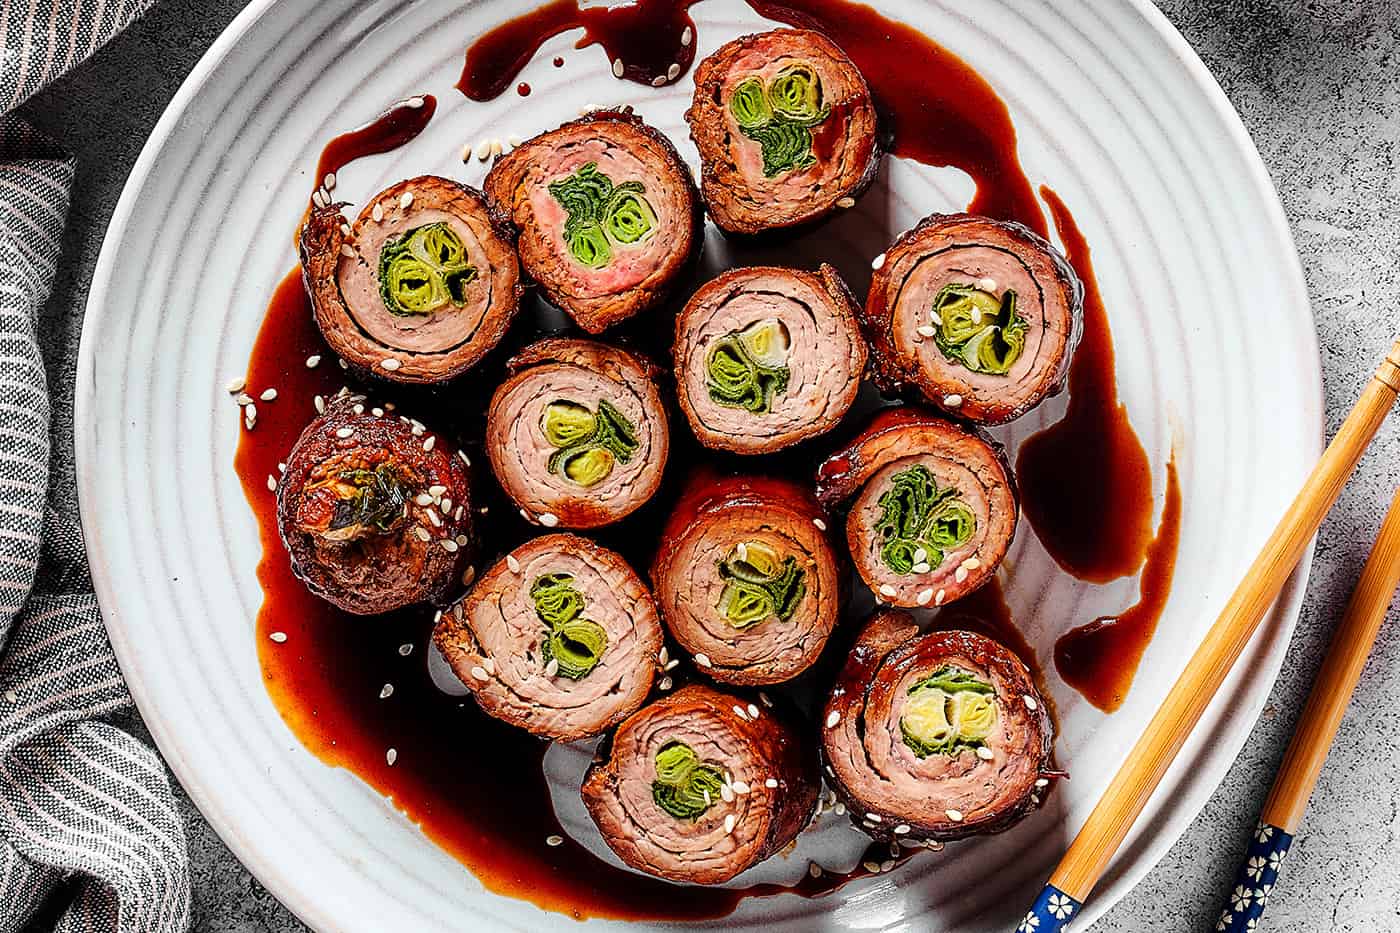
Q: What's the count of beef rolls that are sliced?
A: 11